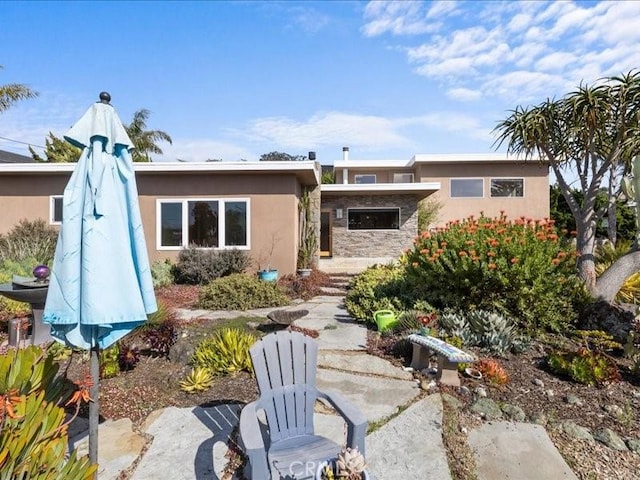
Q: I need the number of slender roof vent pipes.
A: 1